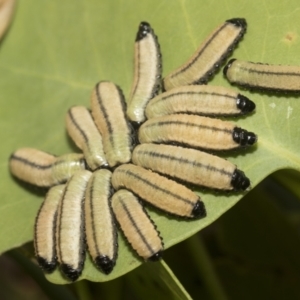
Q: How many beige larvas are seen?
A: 14